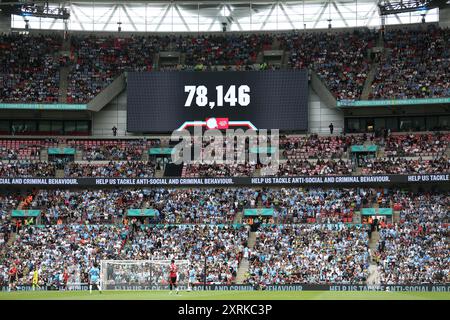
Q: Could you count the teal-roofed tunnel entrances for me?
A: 8